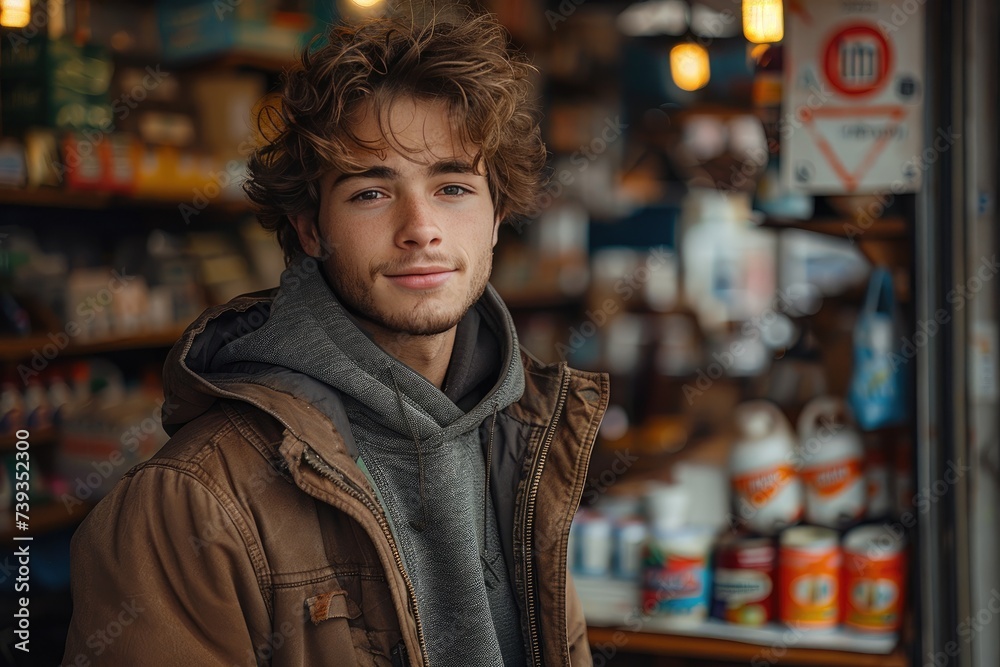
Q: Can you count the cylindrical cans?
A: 4